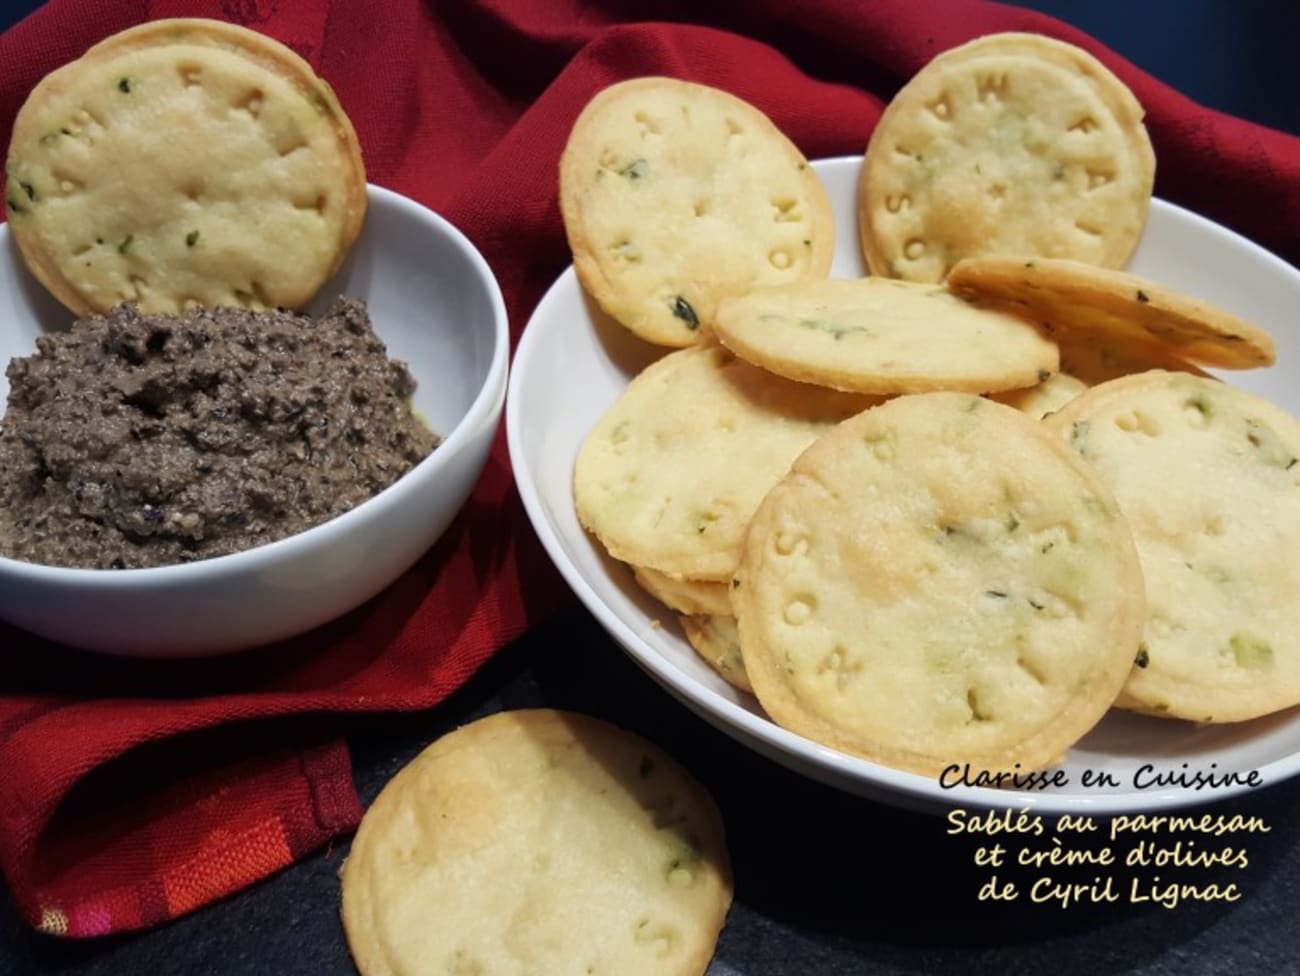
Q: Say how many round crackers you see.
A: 12